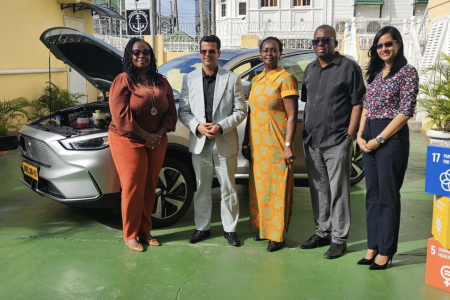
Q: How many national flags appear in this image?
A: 0